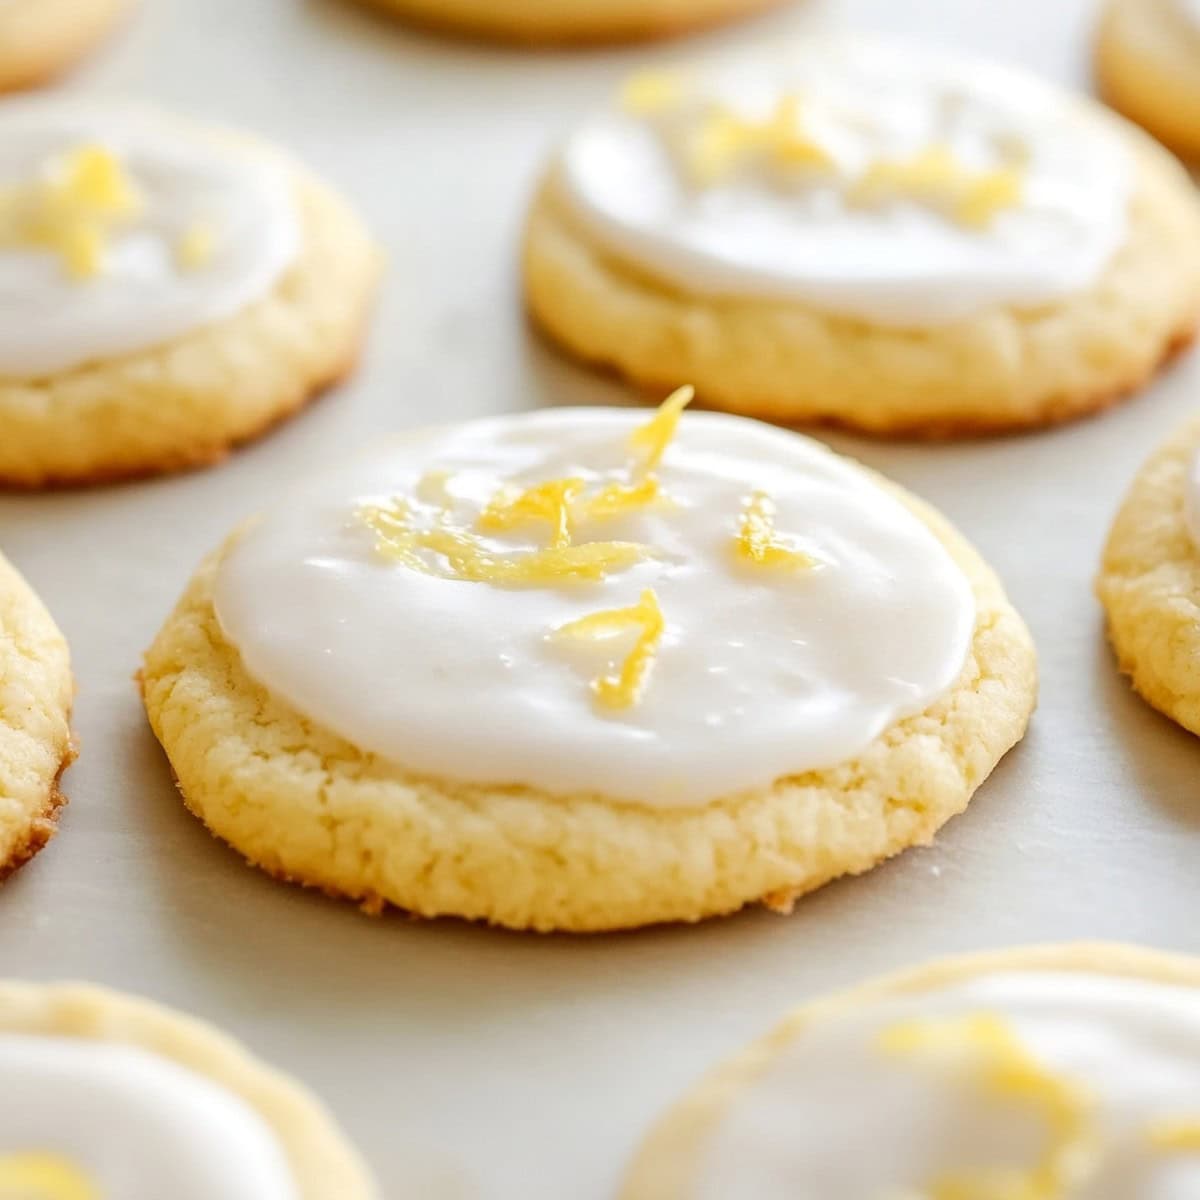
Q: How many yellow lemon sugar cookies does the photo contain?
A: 10